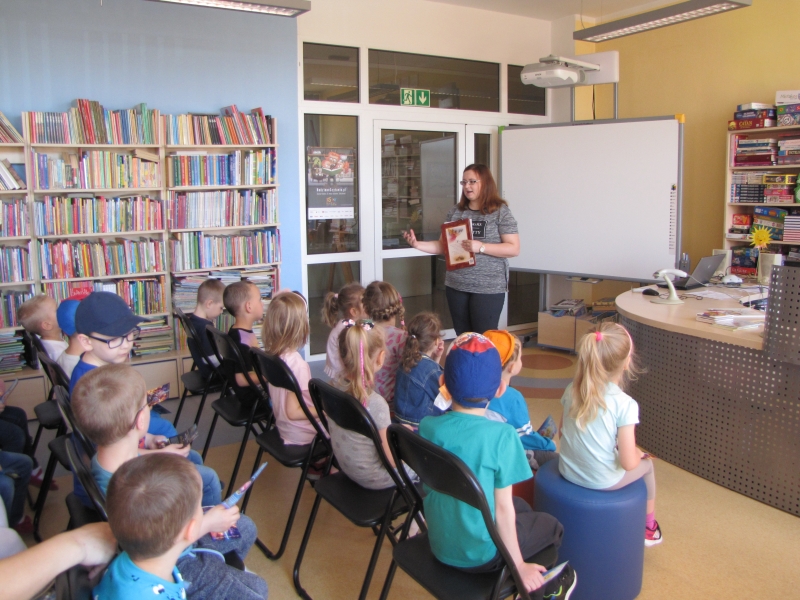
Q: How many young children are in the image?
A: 15